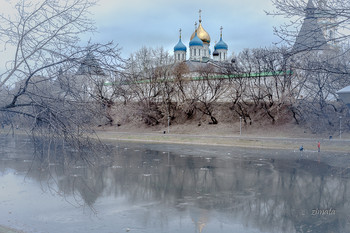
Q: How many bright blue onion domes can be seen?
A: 3